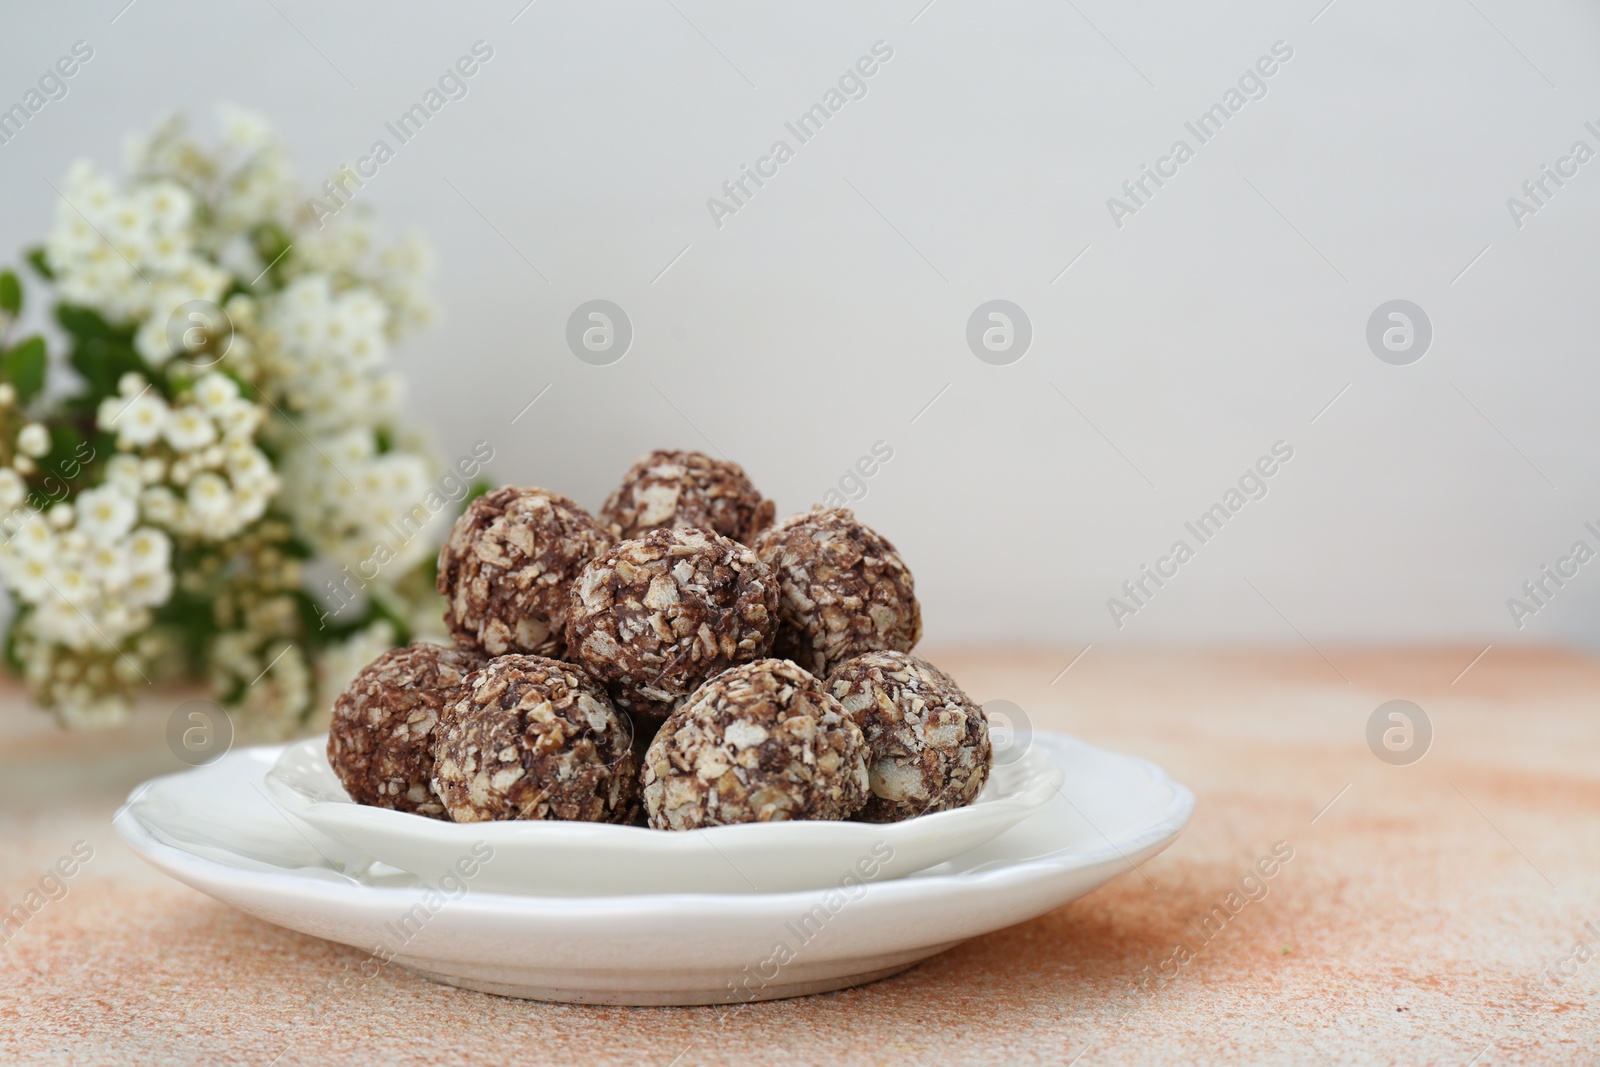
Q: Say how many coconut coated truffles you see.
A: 8